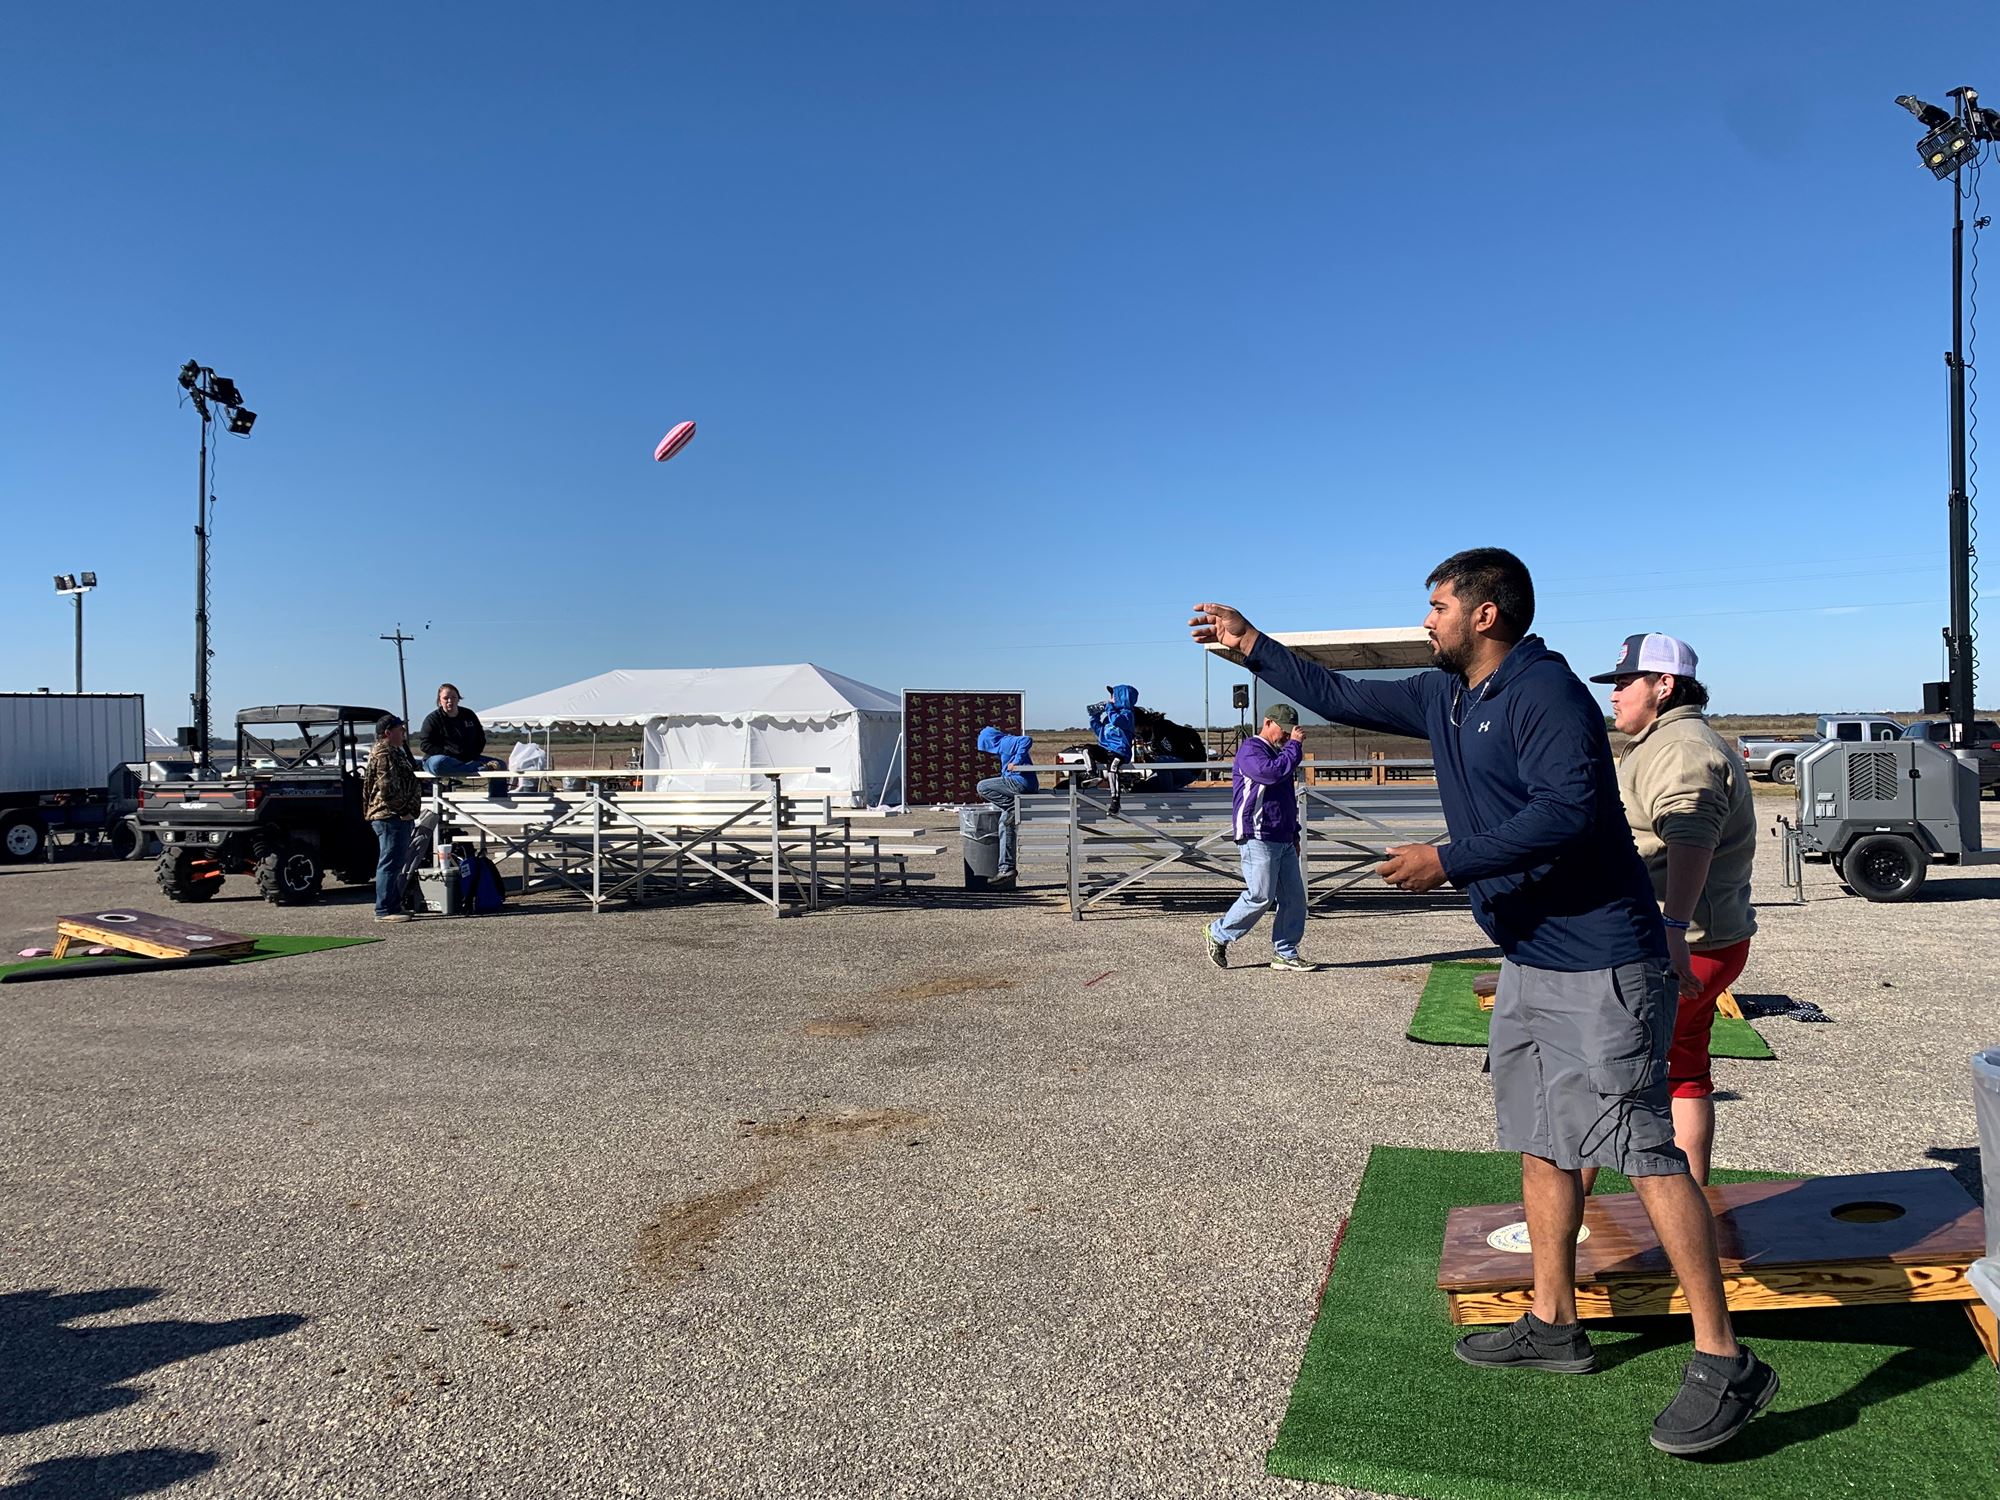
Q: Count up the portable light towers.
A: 2